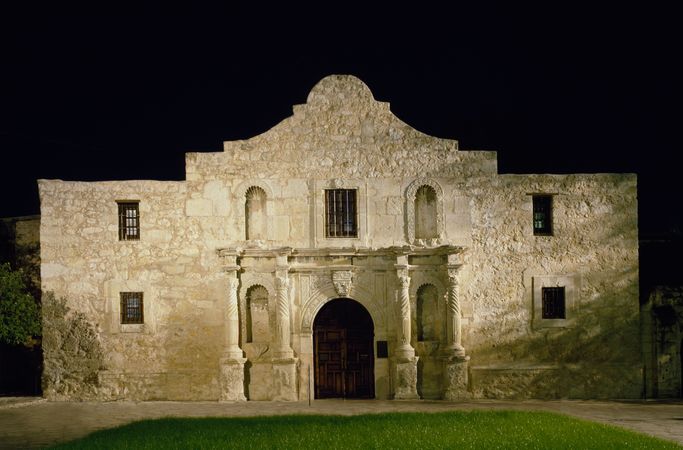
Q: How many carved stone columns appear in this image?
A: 4